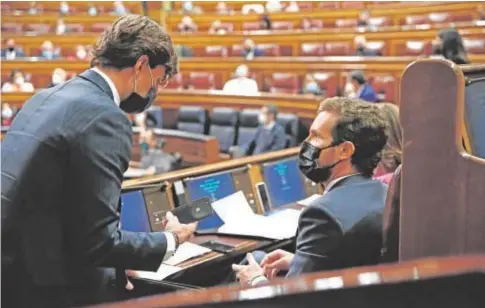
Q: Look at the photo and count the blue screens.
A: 3